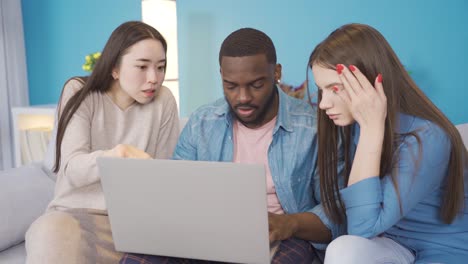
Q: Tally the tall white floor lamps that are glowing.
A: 1